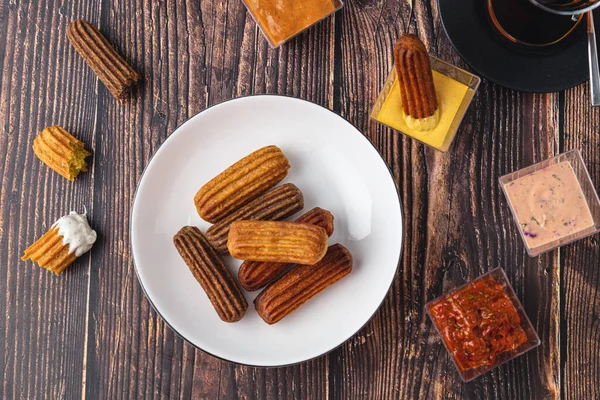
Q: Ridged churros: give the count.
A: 10